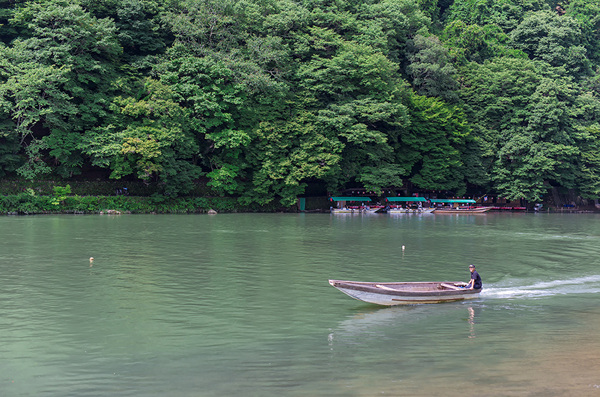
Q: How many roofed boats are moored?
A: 3